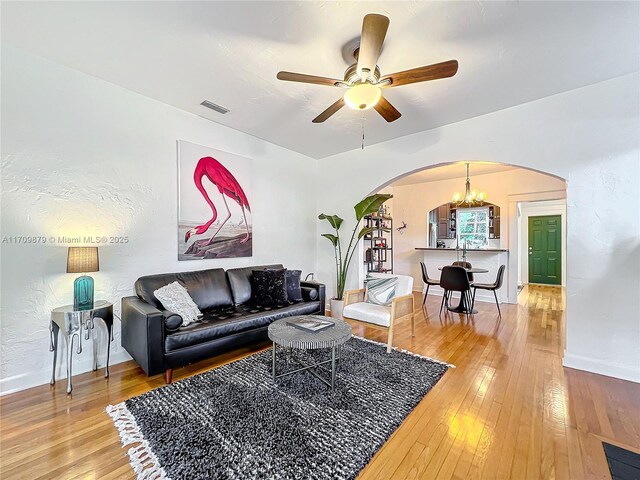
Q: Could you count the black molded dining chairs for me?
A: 4